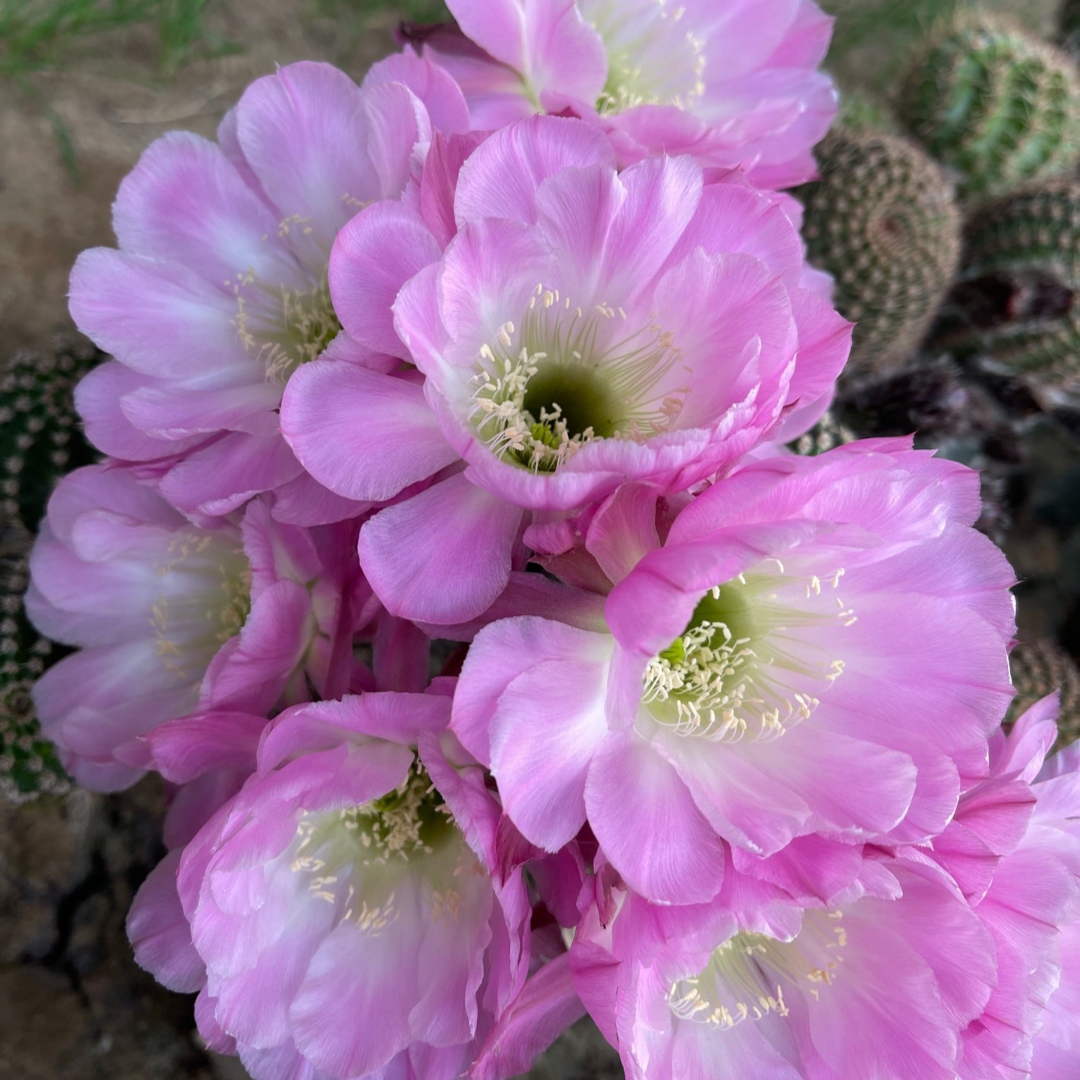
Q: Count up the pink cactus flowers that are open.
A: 7